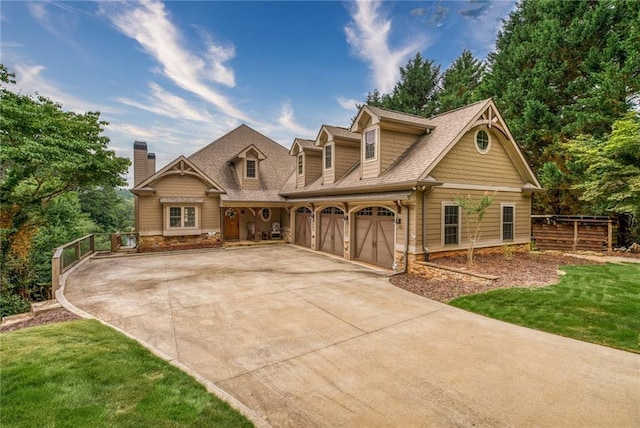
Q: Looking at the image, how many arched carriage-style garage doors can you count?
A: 3